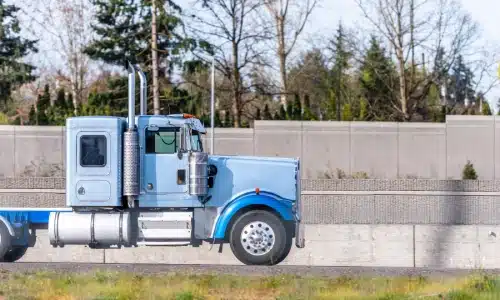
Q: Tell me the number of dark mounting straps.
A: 3